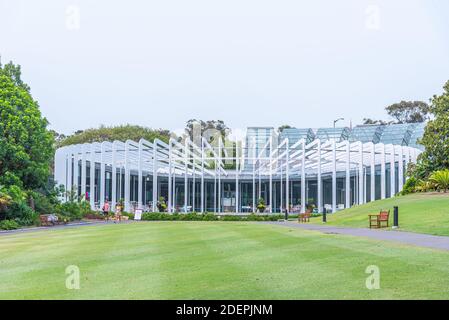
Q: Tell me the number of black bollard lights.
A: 3